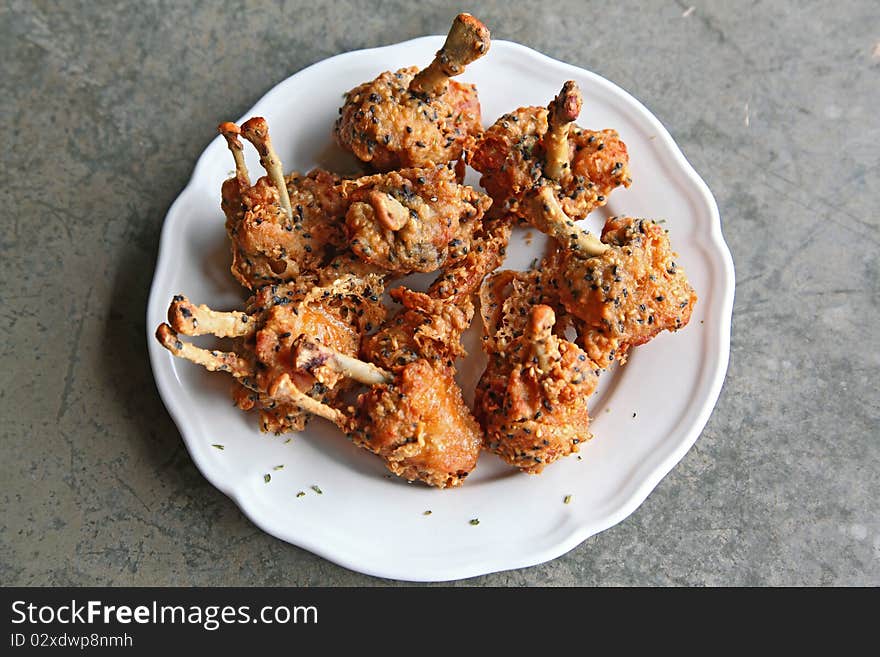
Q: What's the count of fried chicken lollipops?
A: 8